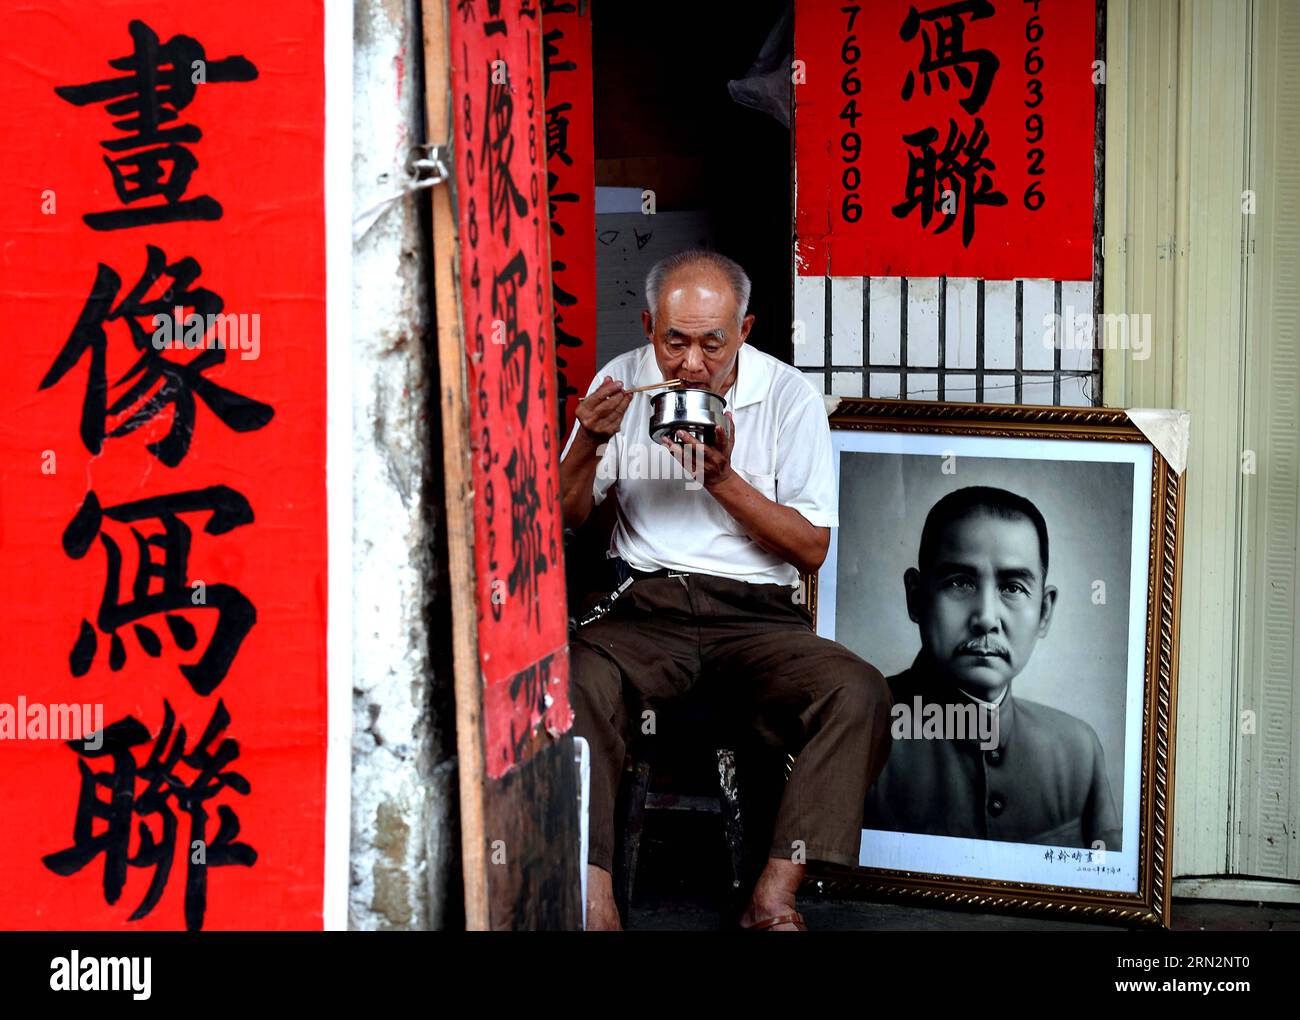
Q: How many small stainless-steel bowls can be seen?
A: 1